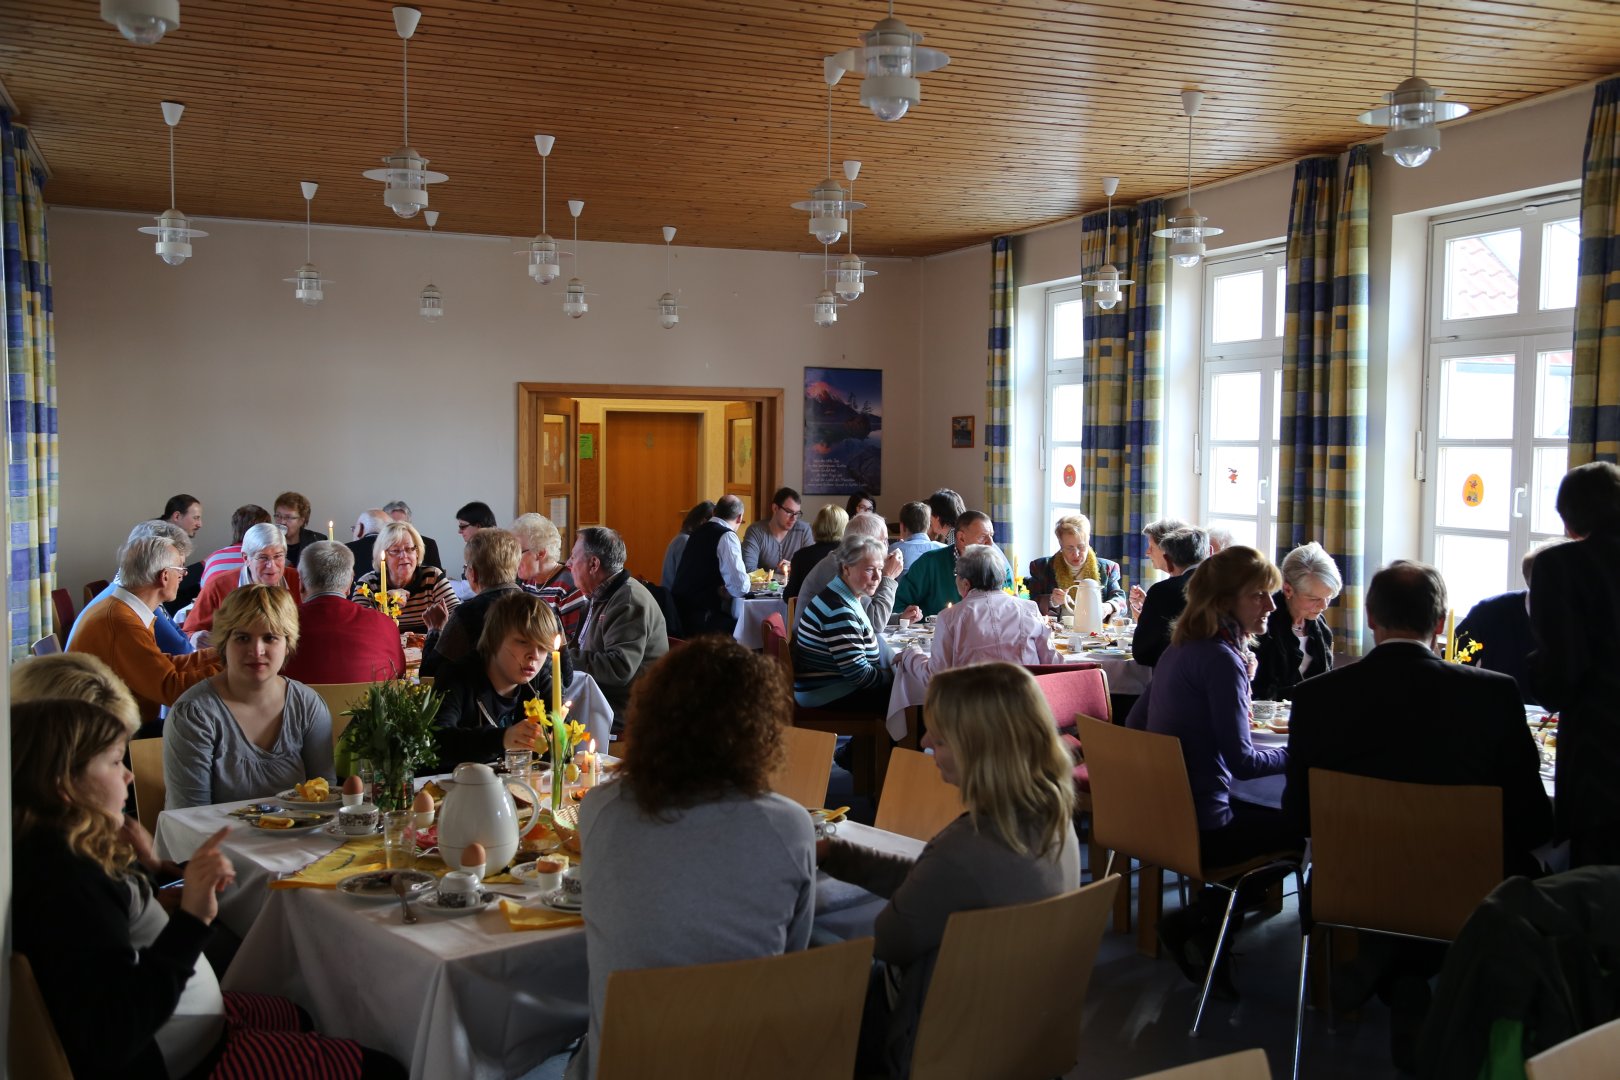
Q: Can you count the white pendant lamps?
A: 15